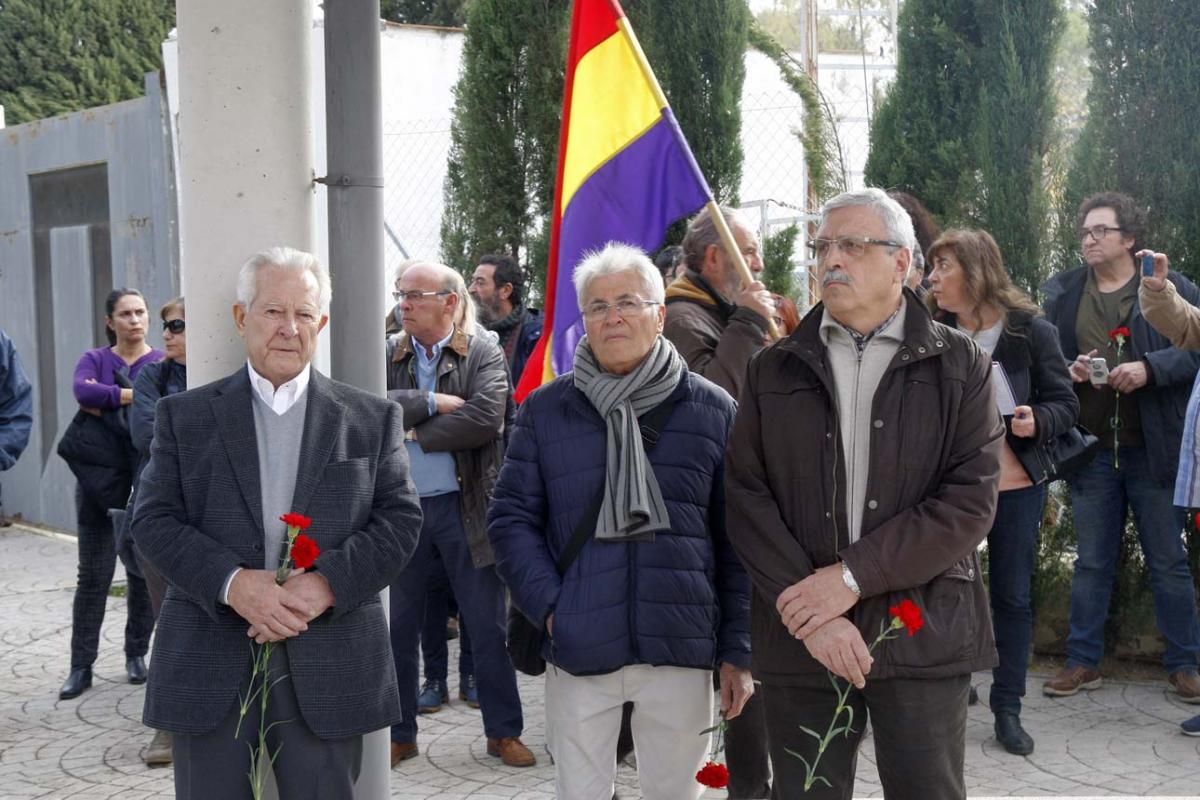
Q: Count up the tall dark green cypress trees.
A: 4